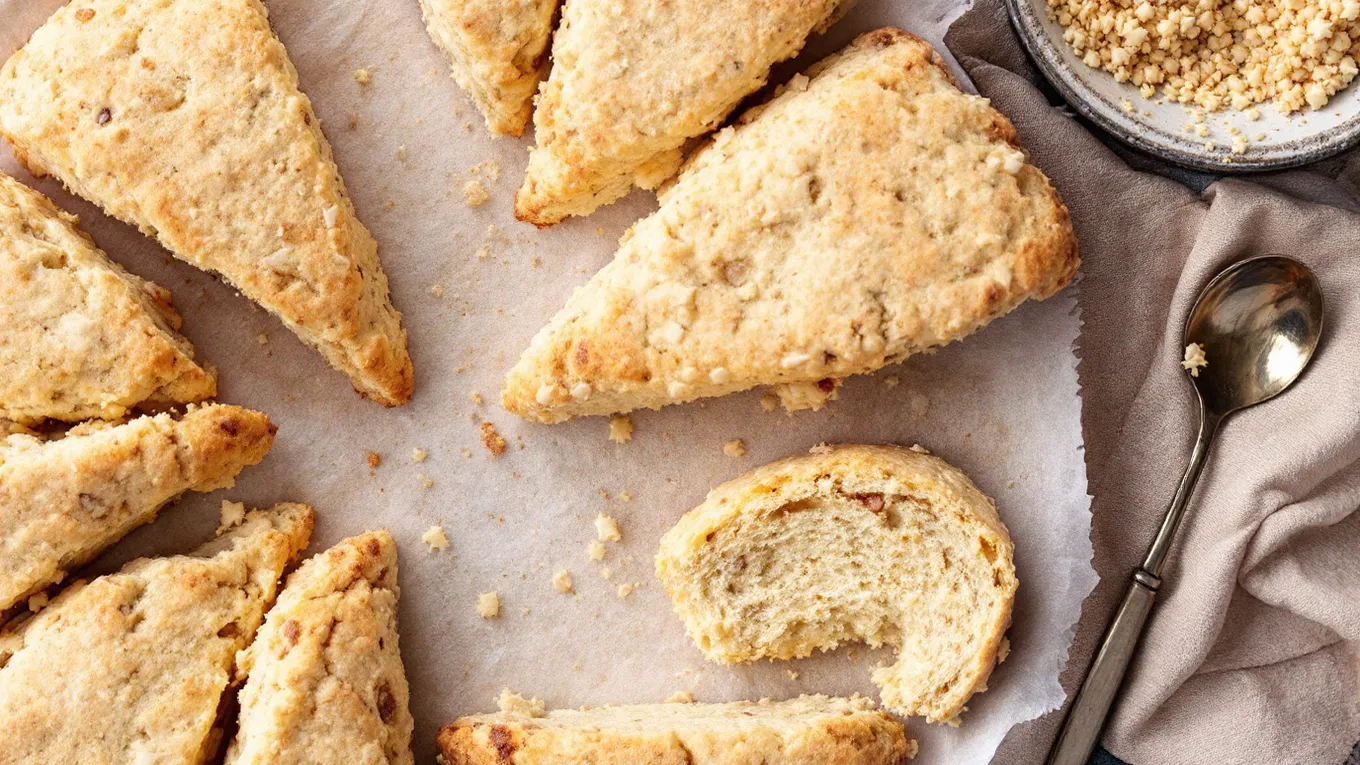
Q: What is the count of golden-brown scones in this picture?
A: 10